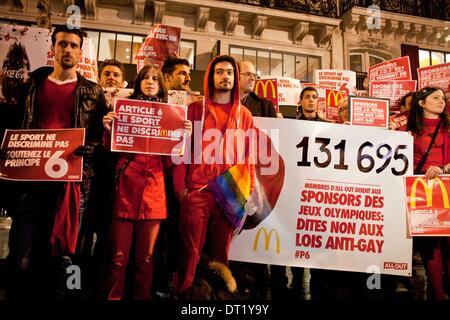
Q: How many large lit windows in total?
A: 3